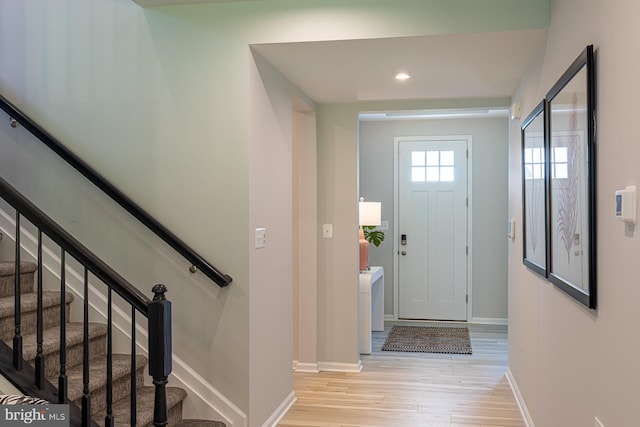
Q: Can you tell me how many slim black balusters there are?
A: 6